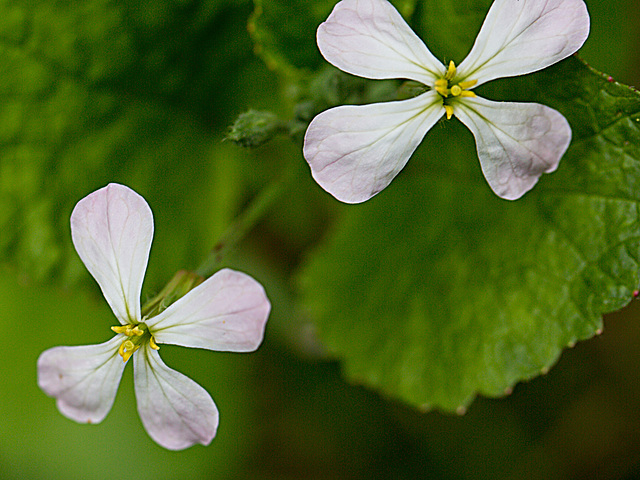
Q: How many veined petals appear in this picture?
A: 8